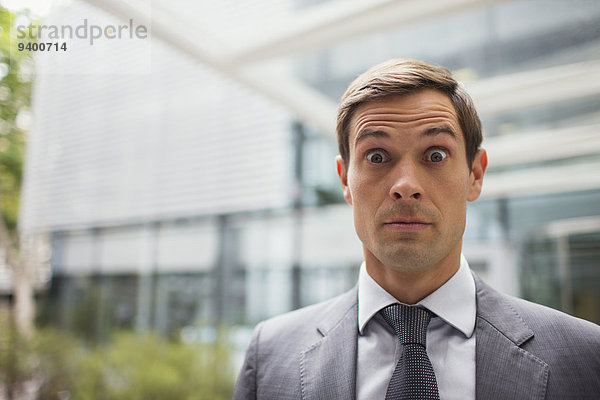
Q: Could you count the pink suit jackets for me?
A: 0